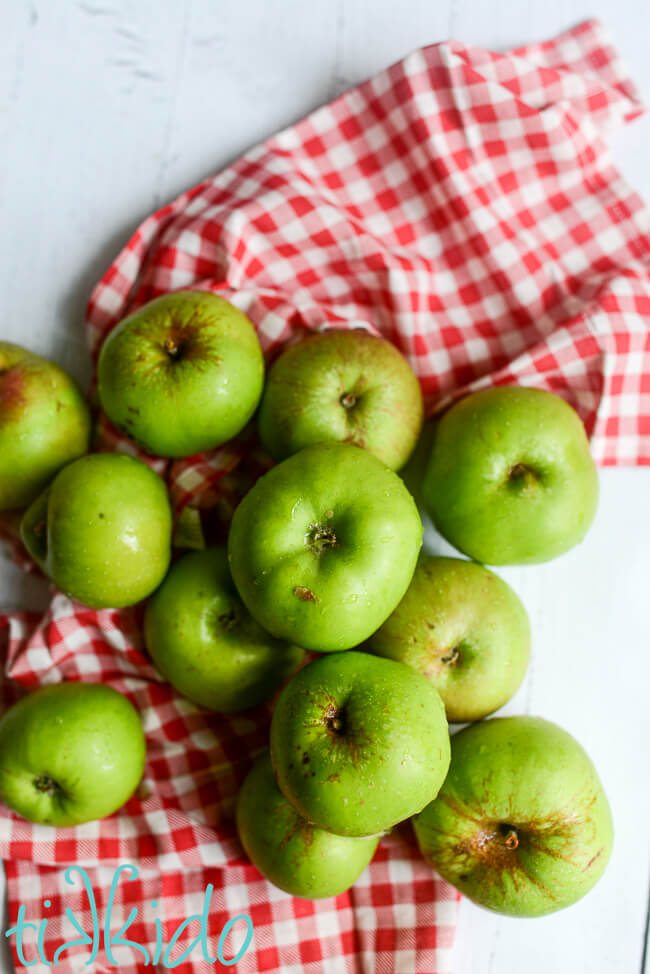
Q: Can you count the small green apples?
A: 12